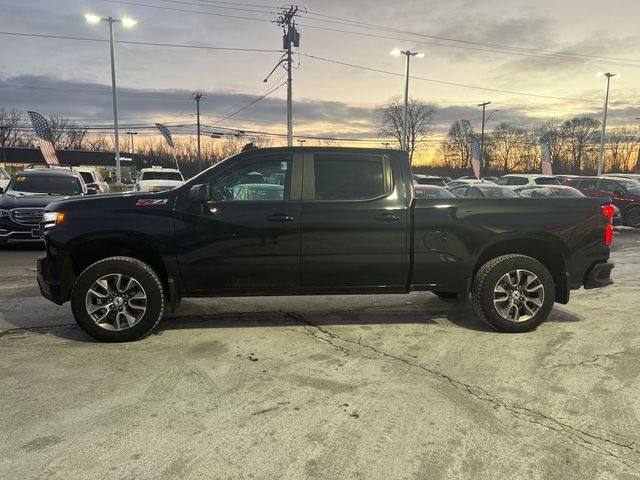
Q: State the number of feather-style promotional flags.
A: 4